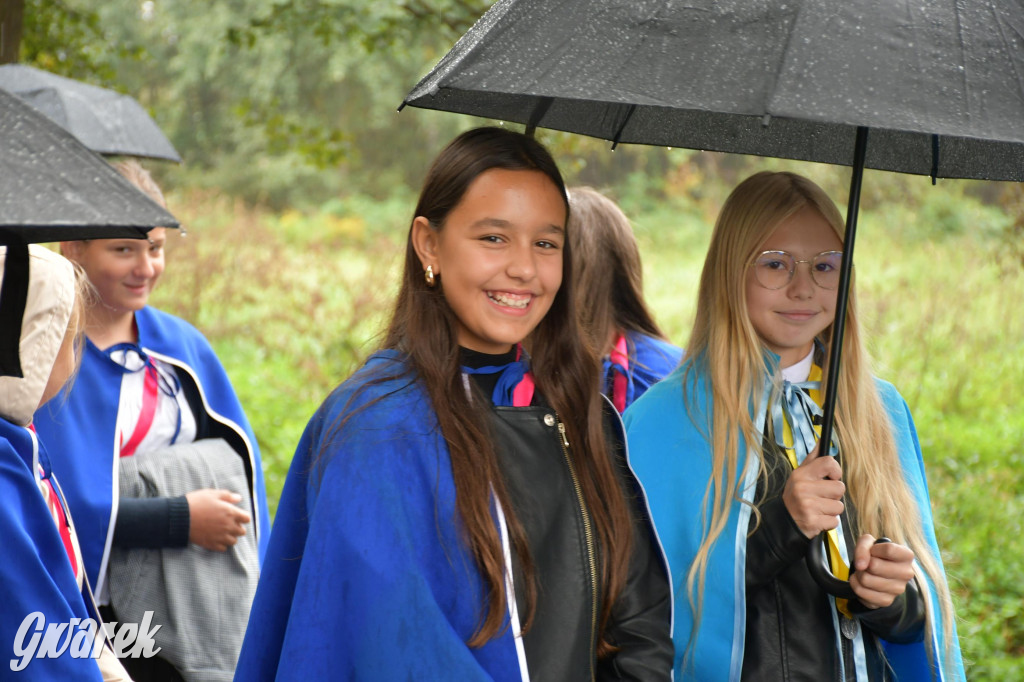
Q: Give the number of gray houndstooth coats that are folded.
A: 1